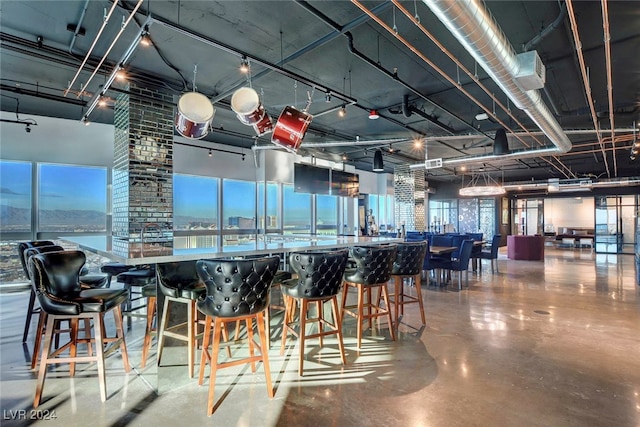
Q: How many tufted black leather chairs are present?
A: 4